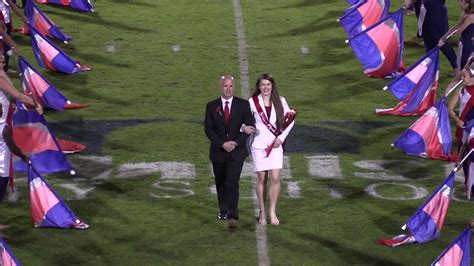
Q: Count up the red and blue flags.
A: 14